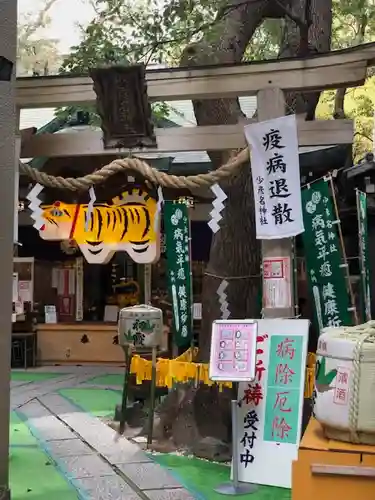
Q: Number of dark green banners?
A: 3